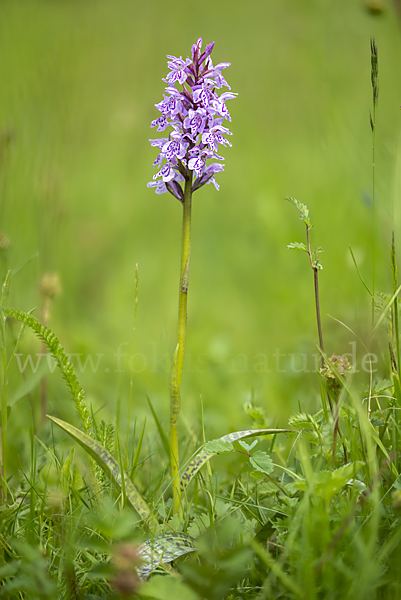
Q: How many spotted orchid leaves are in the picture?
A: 3